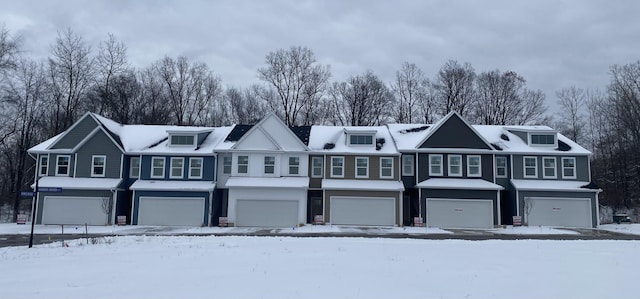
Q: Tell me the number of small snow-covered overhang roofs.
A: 6